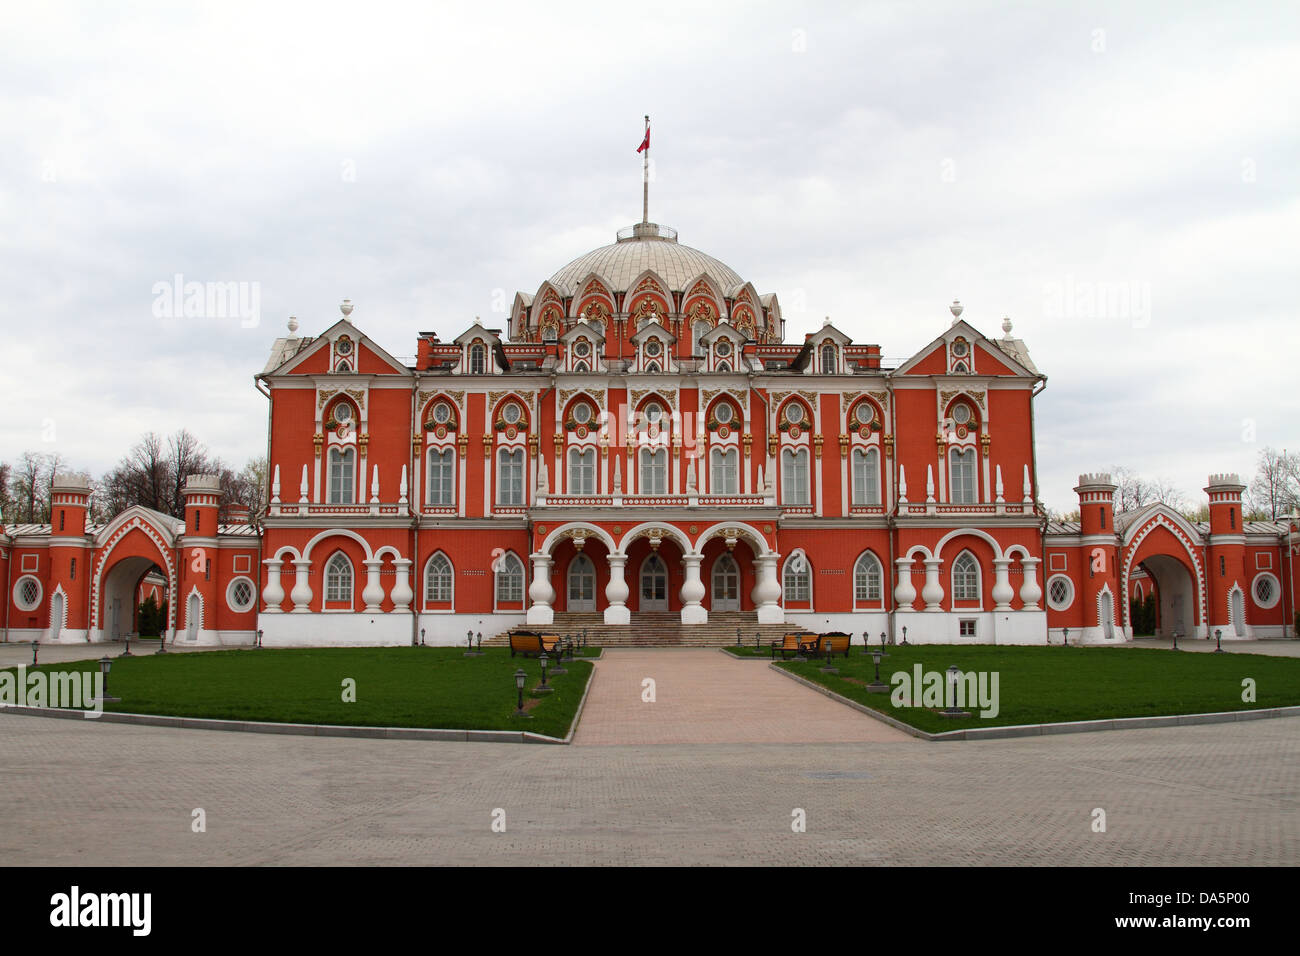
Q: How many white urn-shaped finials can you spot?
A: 4